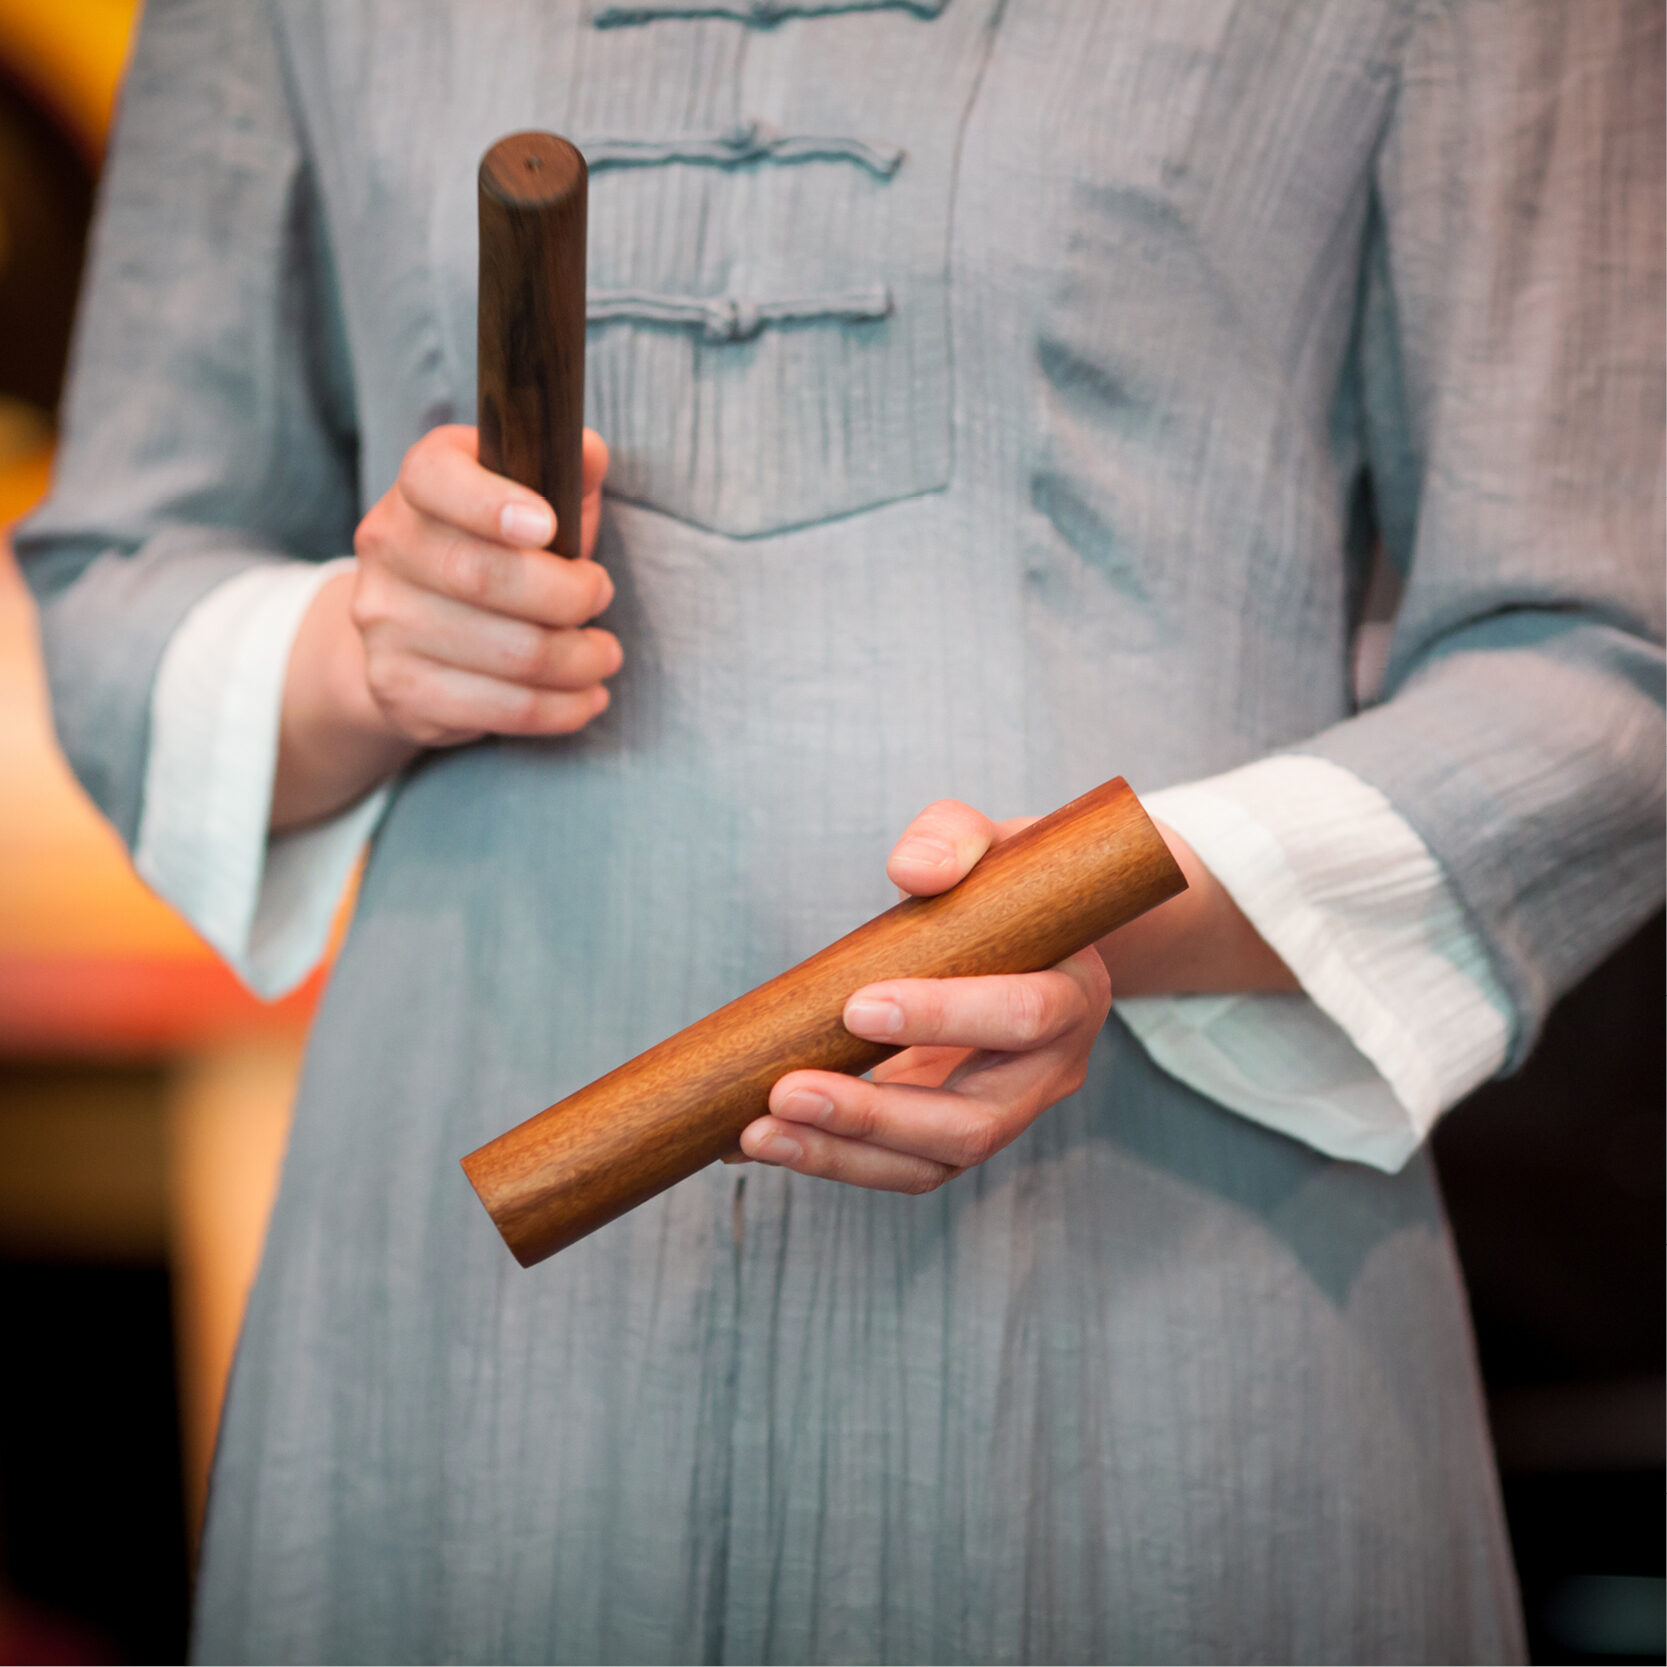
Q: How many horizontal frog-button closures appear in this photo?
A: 3